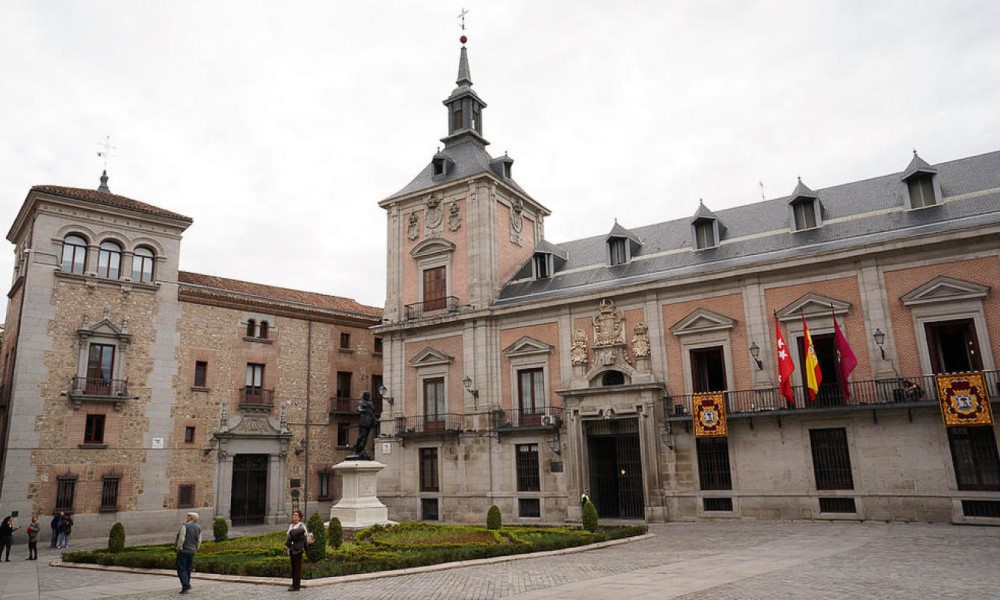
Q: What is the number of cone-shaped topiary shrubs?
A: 6